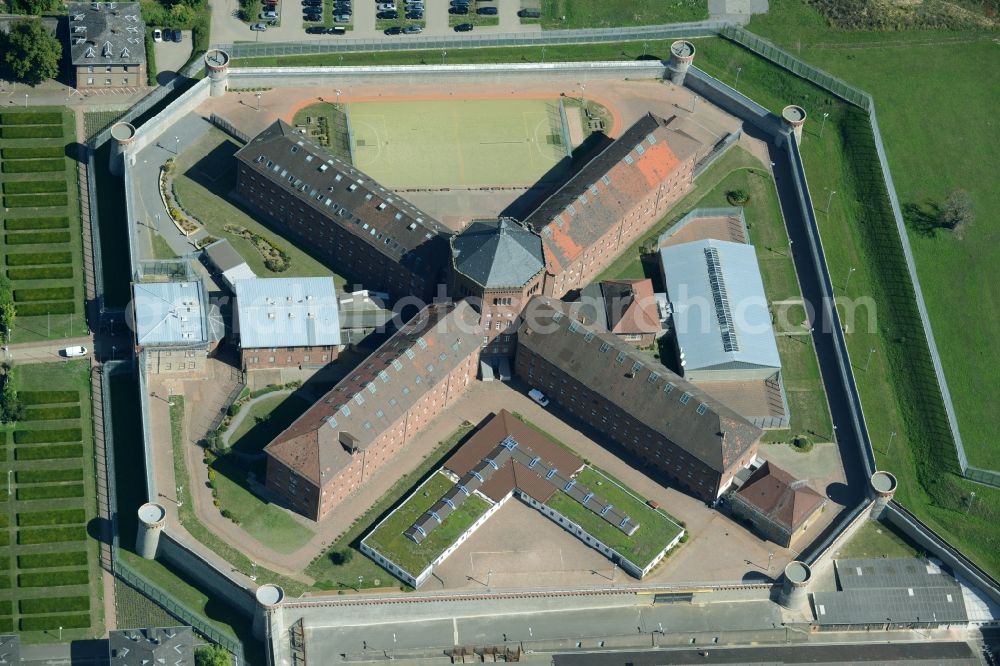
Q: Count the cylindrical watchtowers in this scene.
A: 8